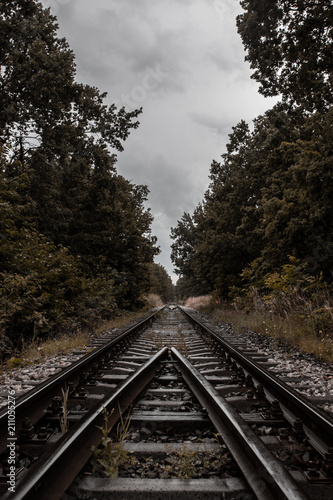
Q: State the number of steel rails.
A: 4